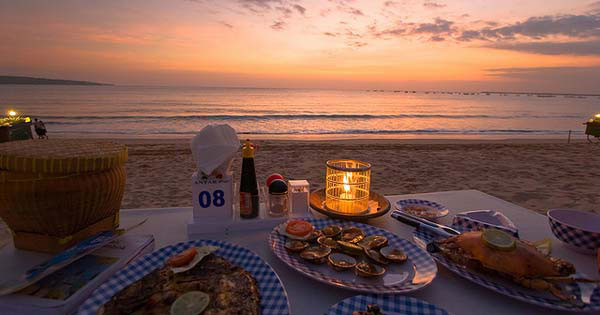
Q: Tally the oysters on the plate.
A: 11